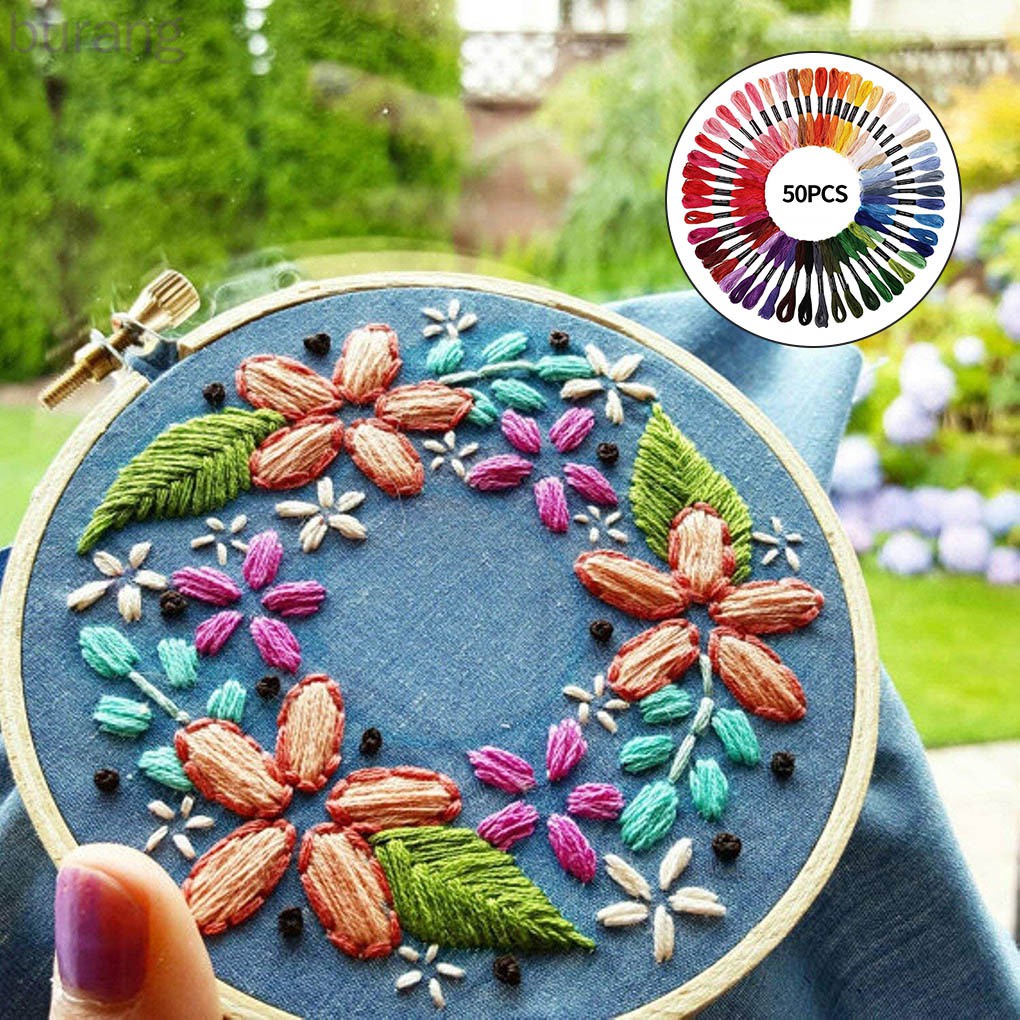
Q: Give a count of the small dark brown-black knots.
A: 13